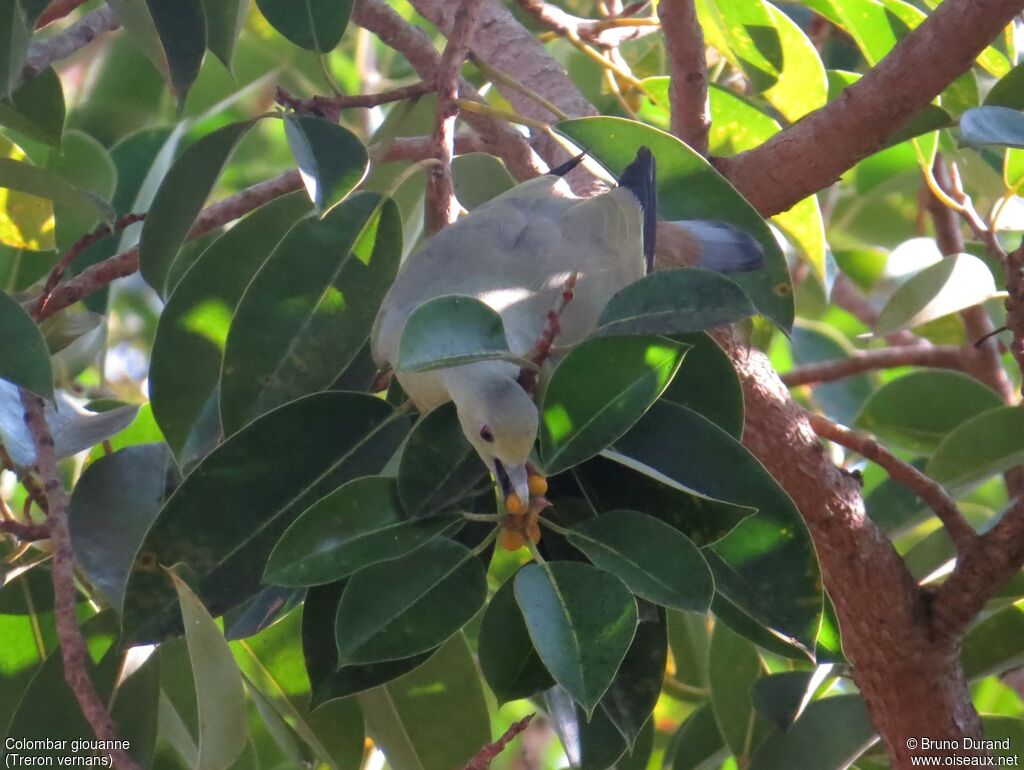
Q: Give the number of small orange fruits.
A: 4